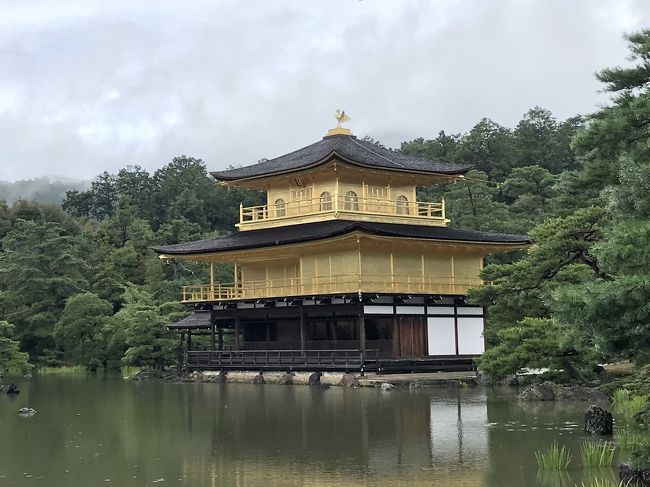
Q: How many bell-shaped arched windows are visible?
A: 4